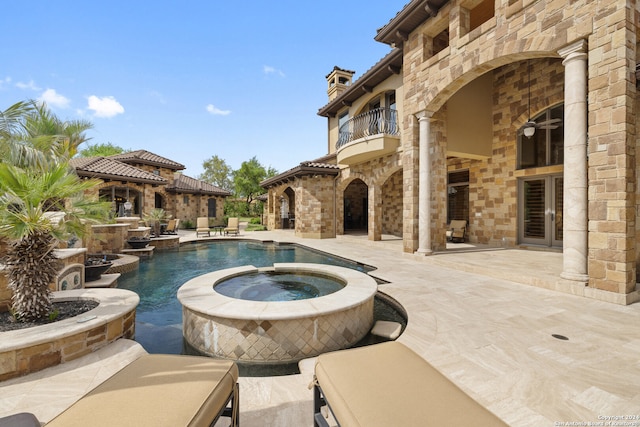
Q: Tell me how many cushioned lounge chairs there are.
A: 4